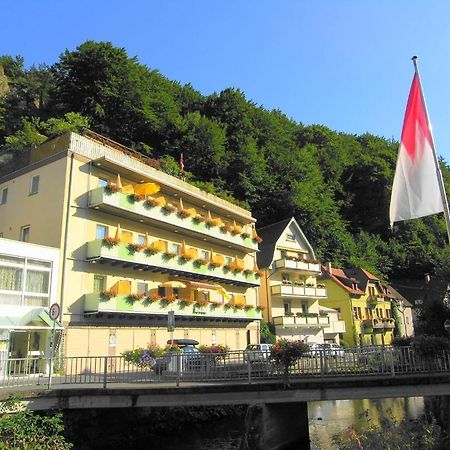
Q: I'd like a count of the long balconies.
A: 3